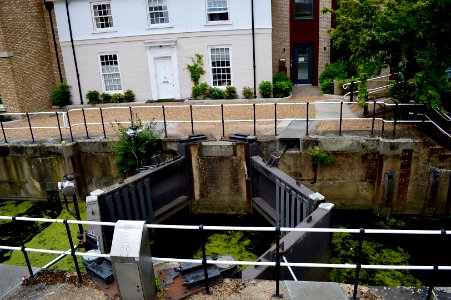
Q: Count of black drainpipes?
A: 3